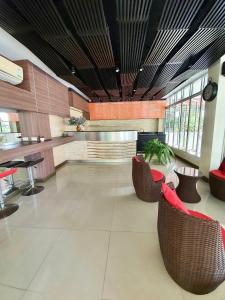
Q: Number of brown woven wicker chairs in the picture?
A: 3